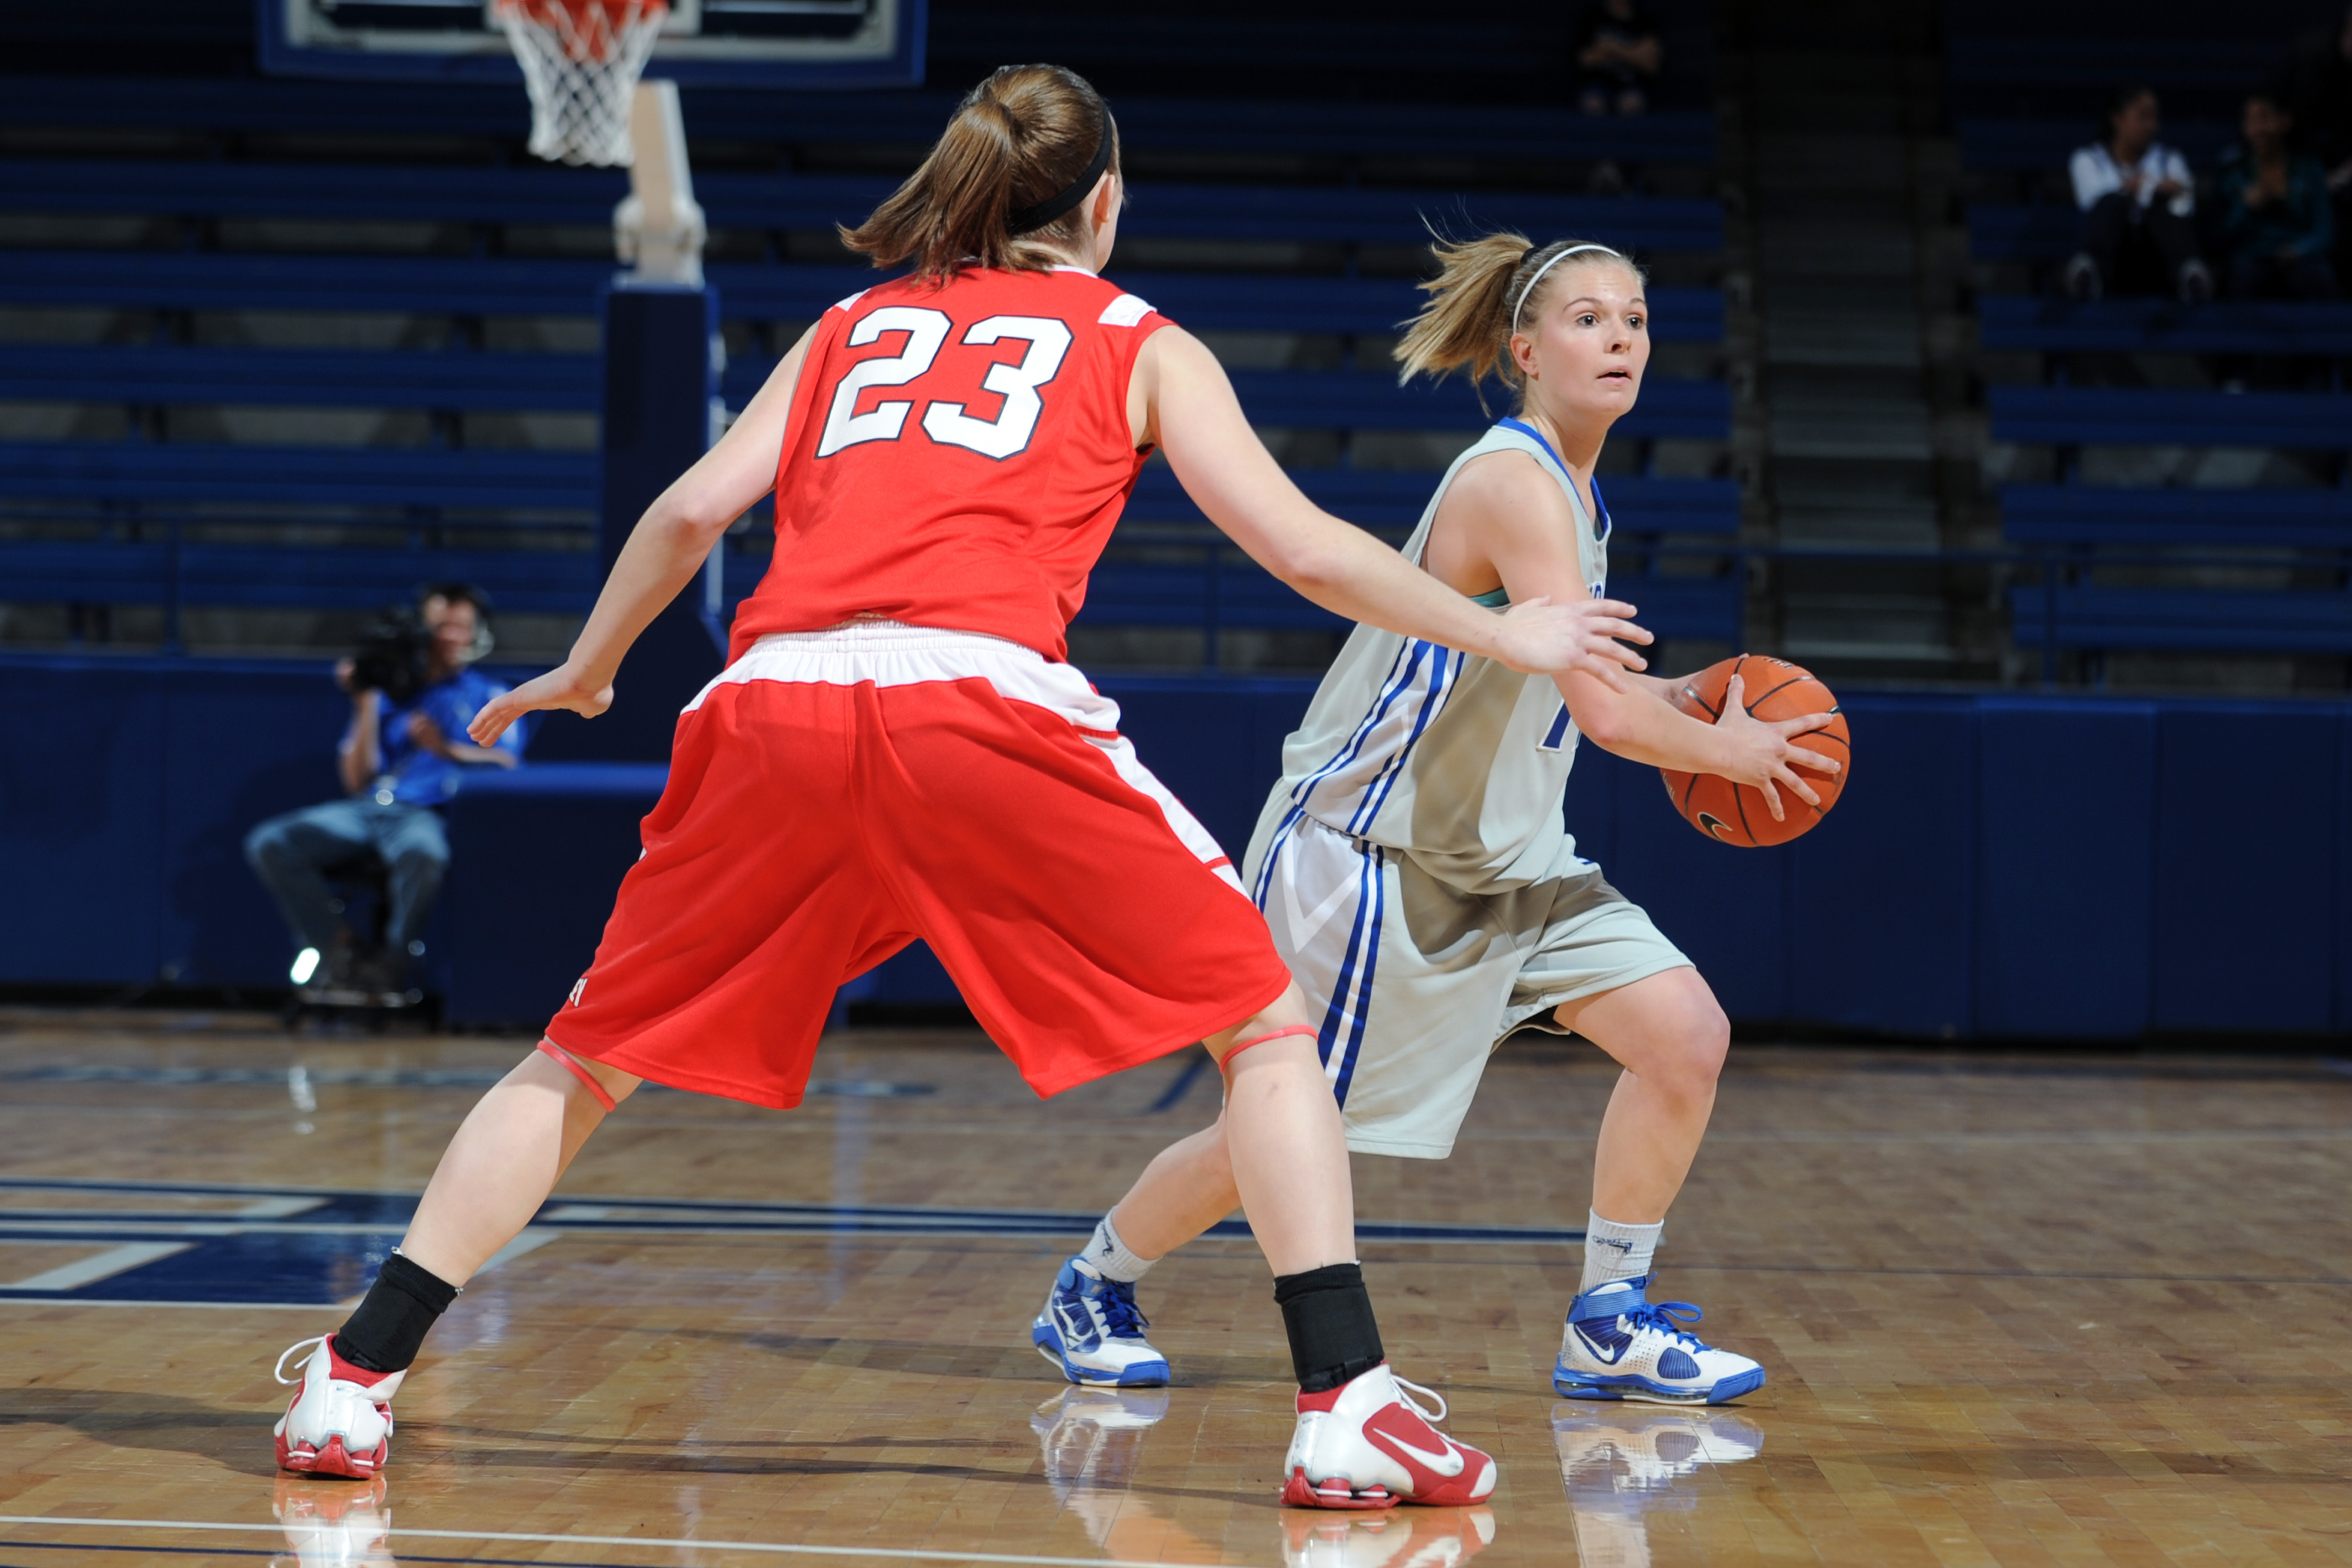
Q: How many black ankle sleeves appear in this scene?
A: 2